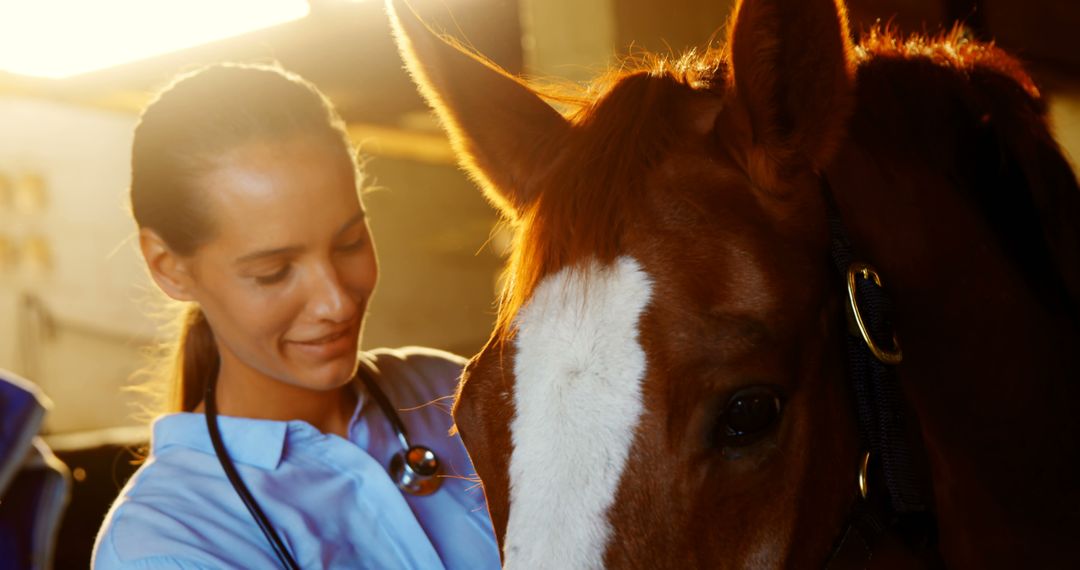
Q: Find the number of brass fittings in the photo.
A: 2